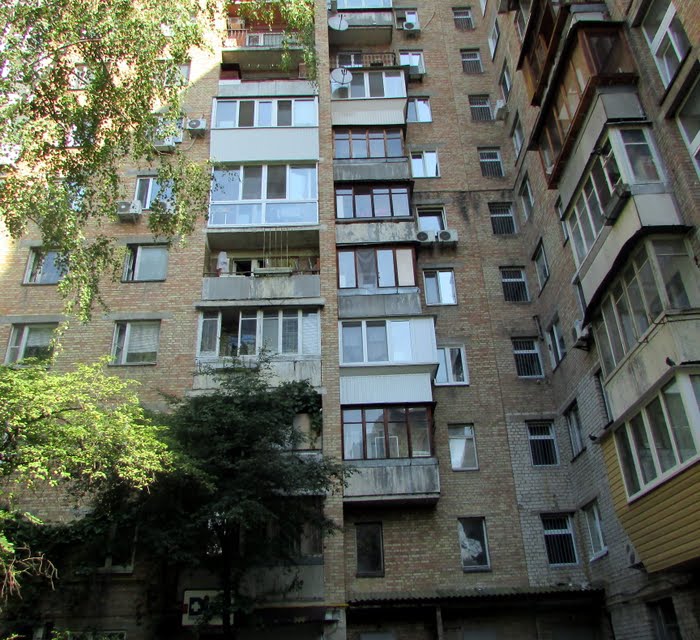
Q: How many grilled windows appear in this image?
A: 9